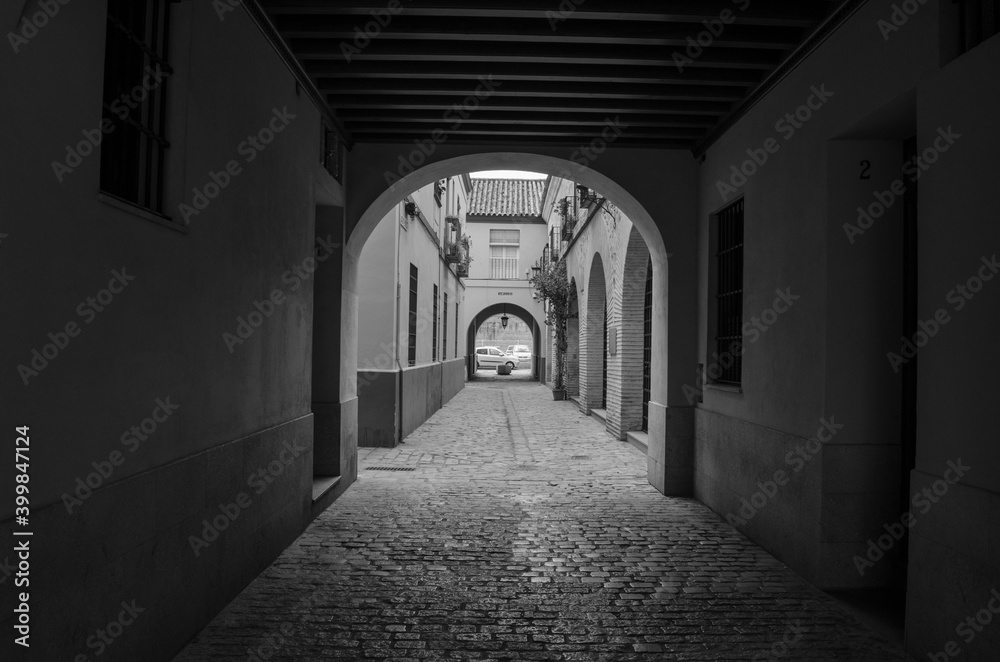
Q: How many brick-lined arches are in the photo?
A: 3